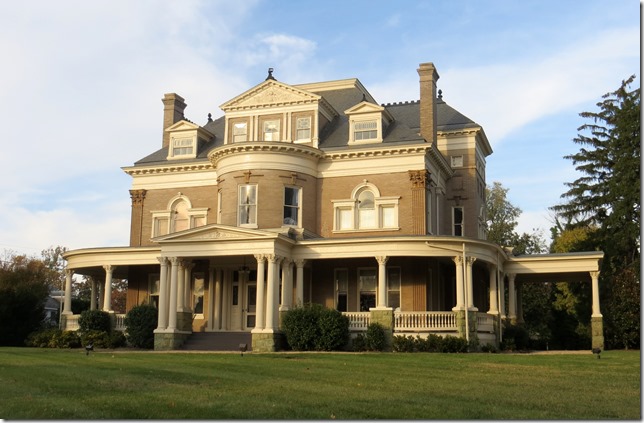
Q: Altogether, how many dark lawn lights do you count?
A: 3